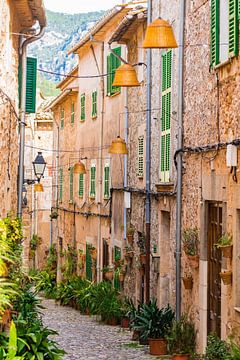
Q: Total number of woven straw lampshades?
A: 5